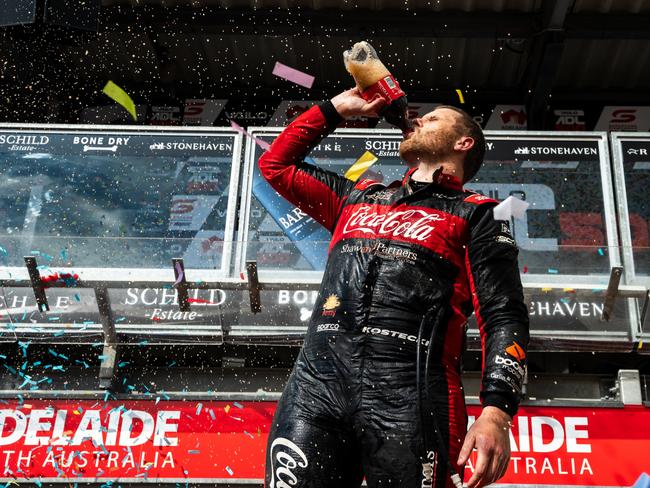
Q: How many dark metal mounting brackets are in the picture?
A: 4